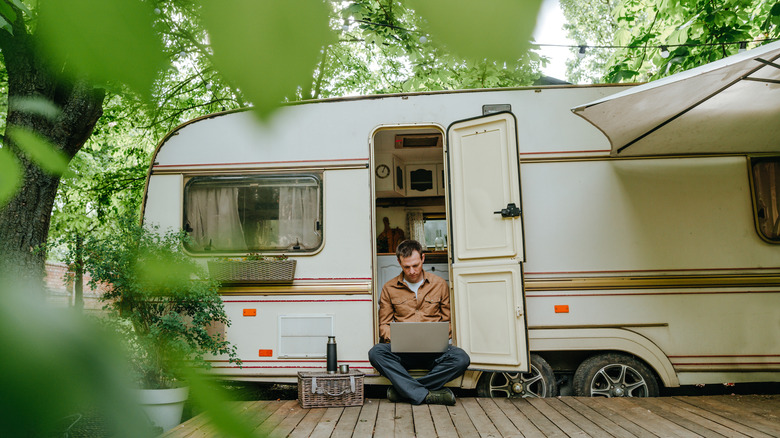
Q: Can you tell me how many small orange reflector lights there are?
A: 3